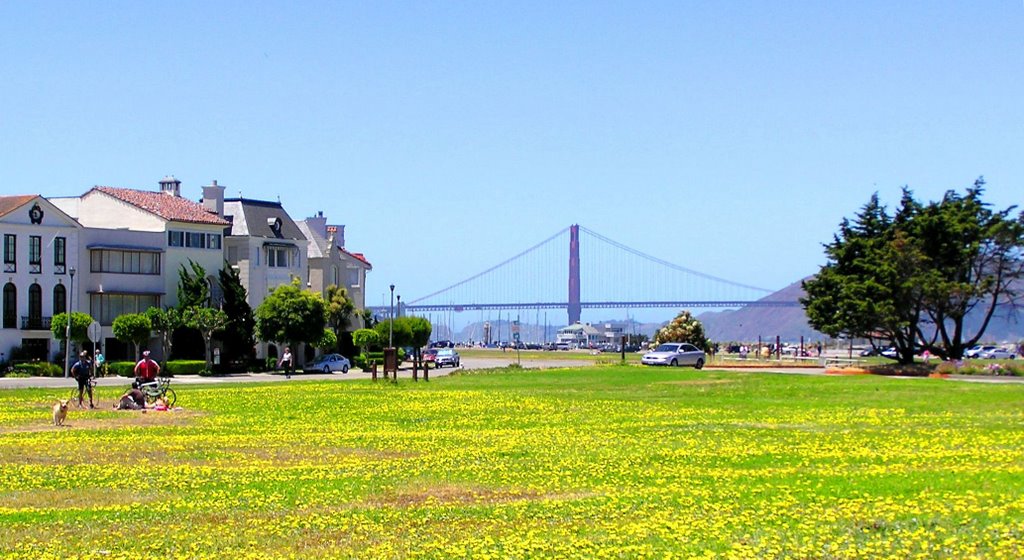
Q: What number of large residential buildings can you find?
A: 4